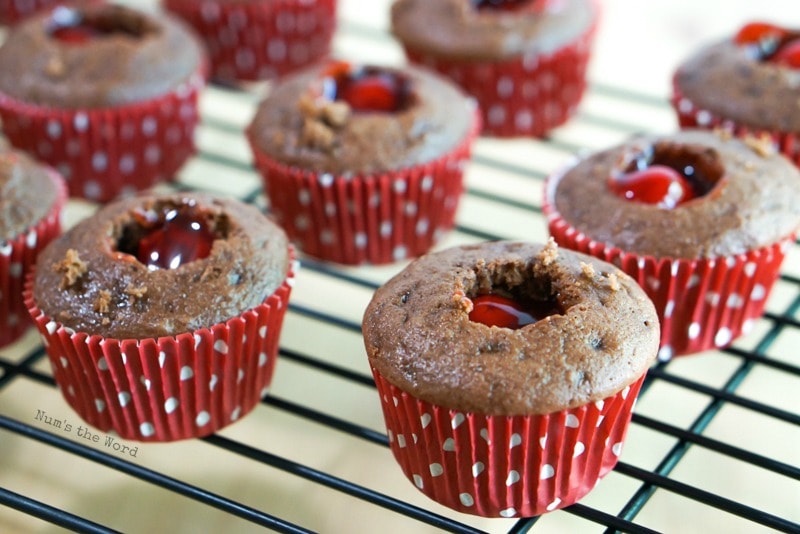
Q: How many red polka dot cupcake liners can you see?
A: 10